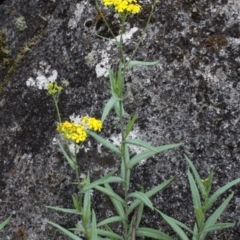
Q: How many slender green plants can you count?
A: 3